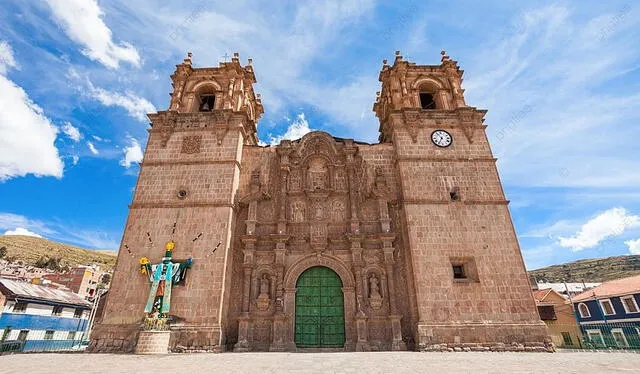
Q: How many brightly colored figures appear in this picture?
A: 1